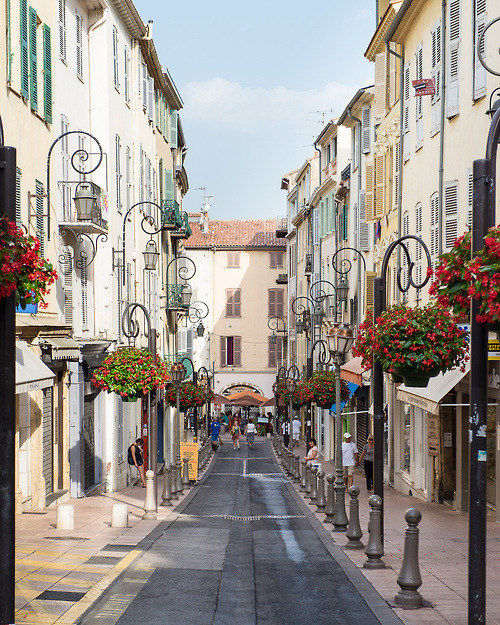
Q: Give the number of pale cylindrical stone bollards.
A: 2